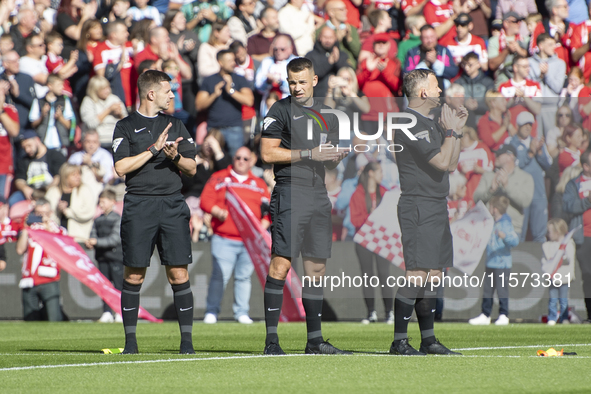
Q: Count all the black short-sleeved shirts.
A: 3